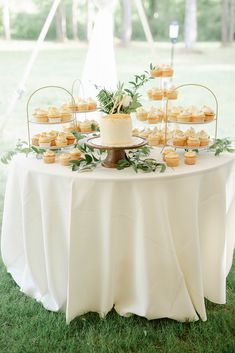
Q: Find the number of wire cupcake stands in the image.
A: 3